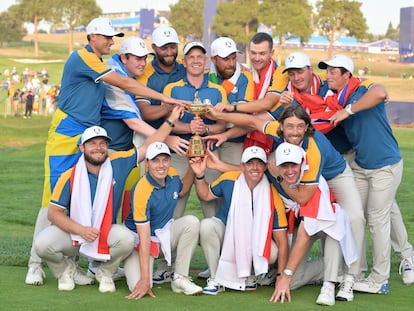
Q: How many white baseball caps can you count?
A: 11